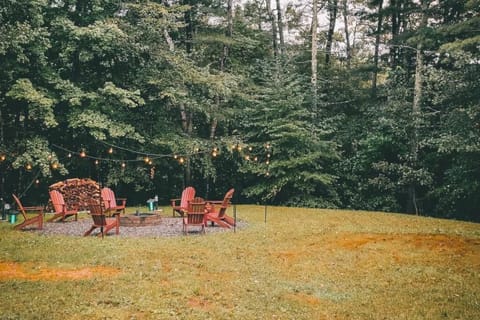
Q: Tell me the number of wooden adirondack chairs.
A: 7